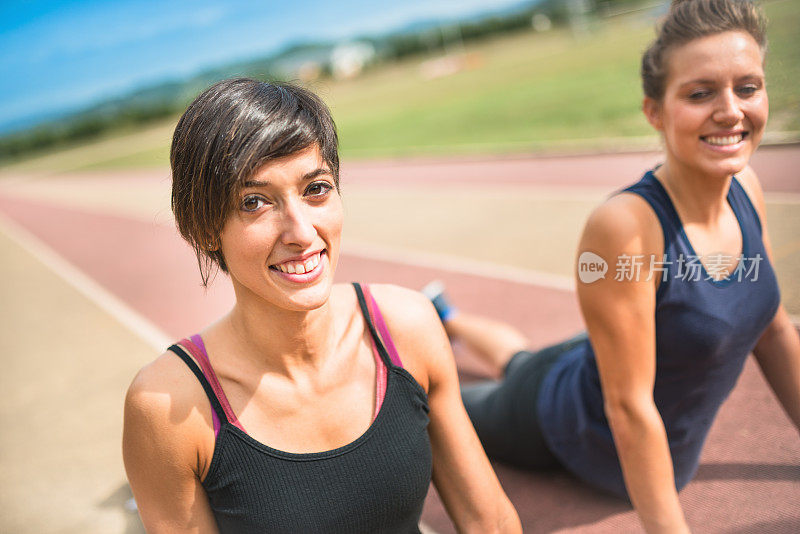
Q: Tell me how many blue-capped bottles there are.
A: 0